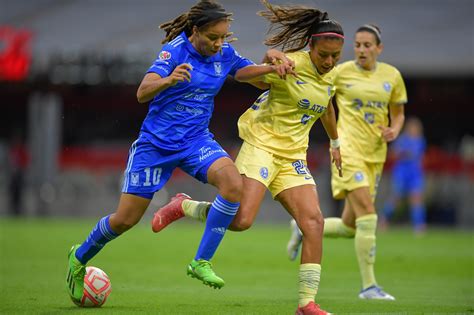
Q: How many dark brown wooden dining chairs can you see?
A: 0